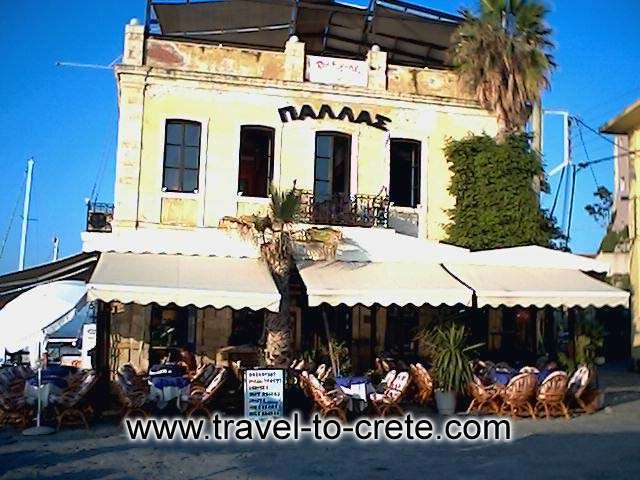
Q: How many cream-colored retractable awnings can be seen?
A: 3